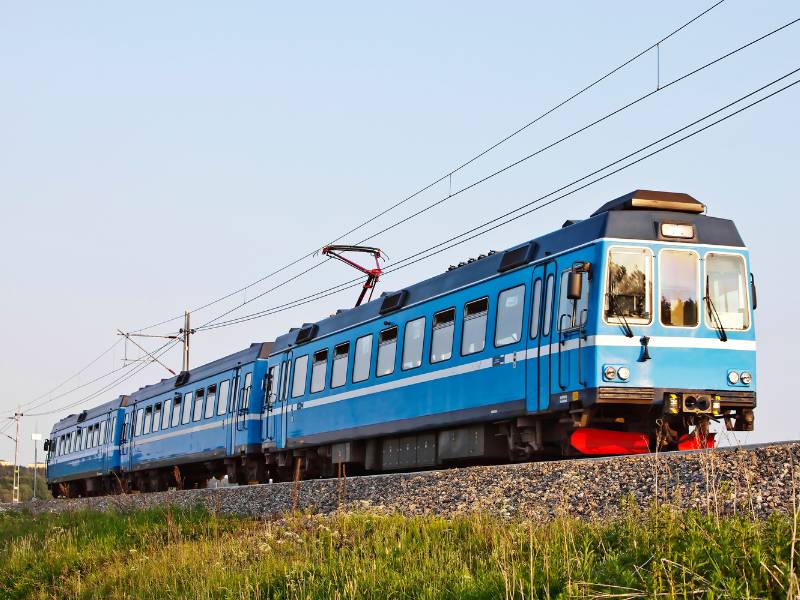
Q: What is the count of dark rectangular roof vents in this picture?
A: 5